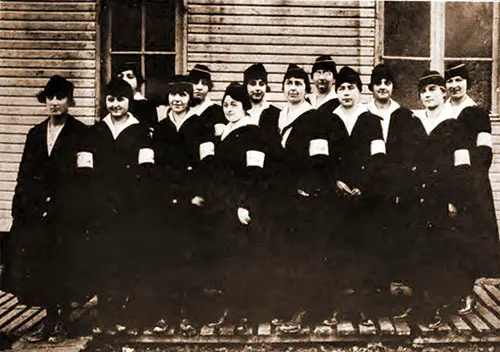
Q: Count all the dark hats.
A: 13